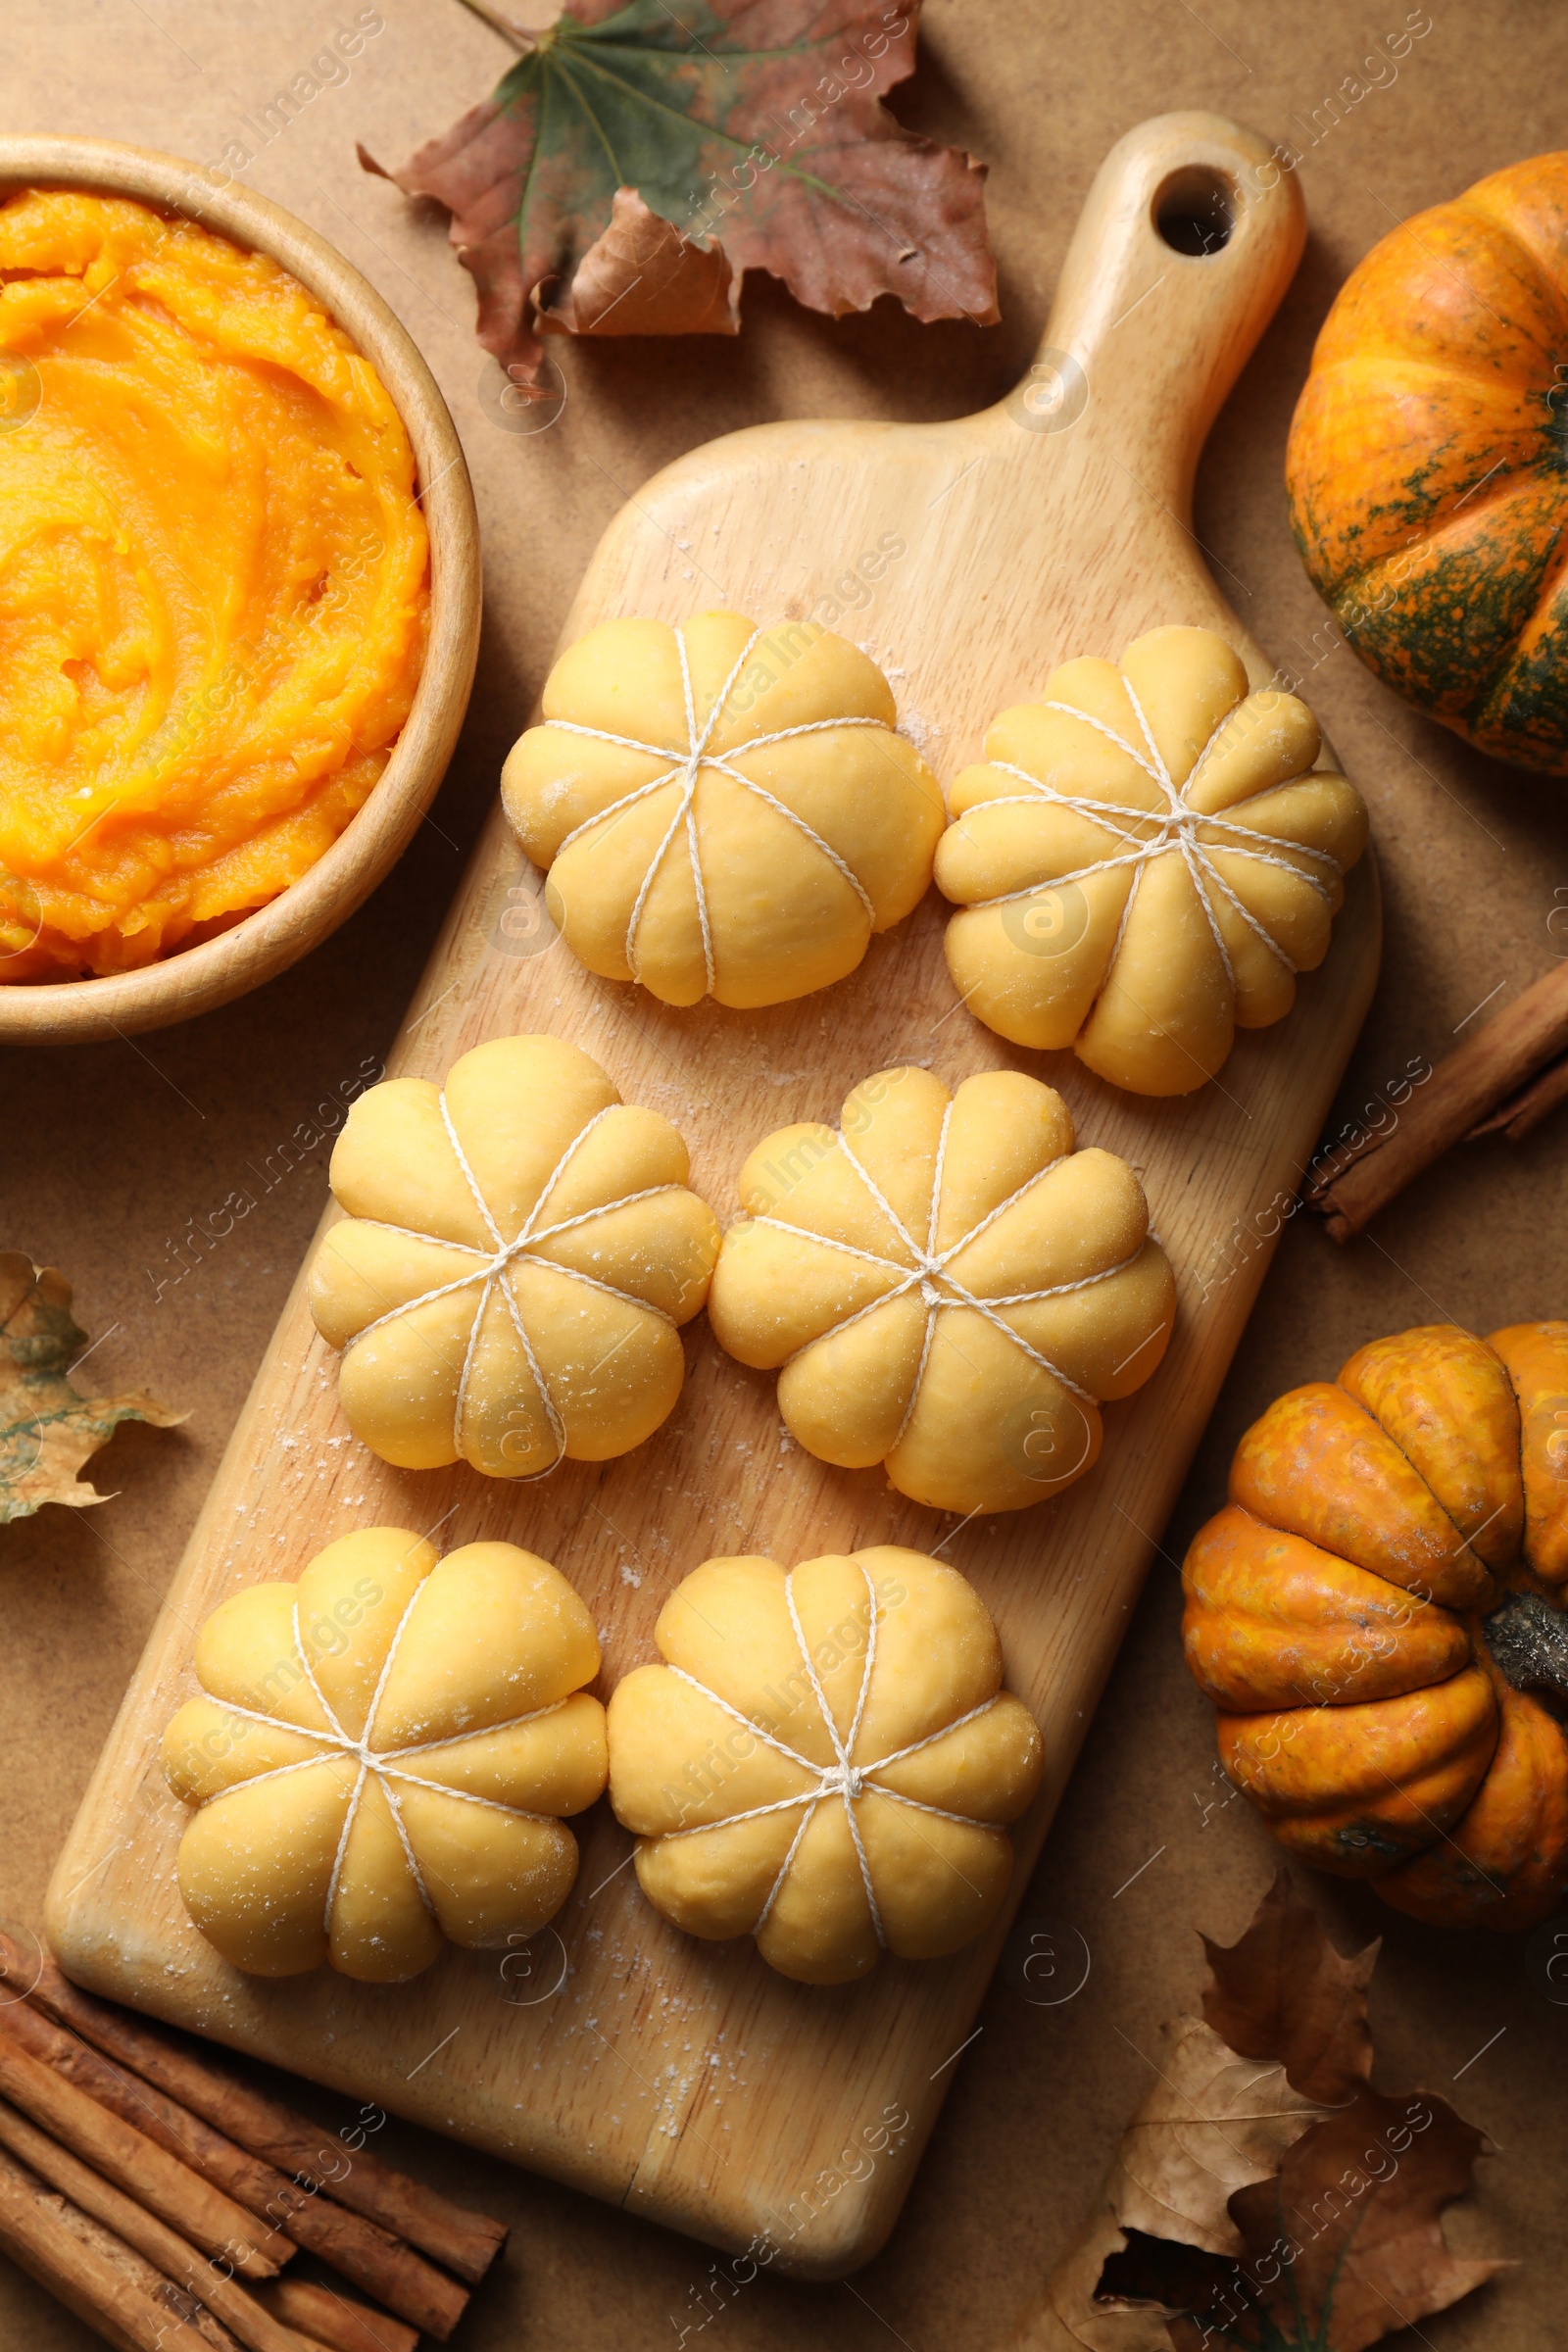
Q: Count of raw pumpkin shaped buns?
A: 6